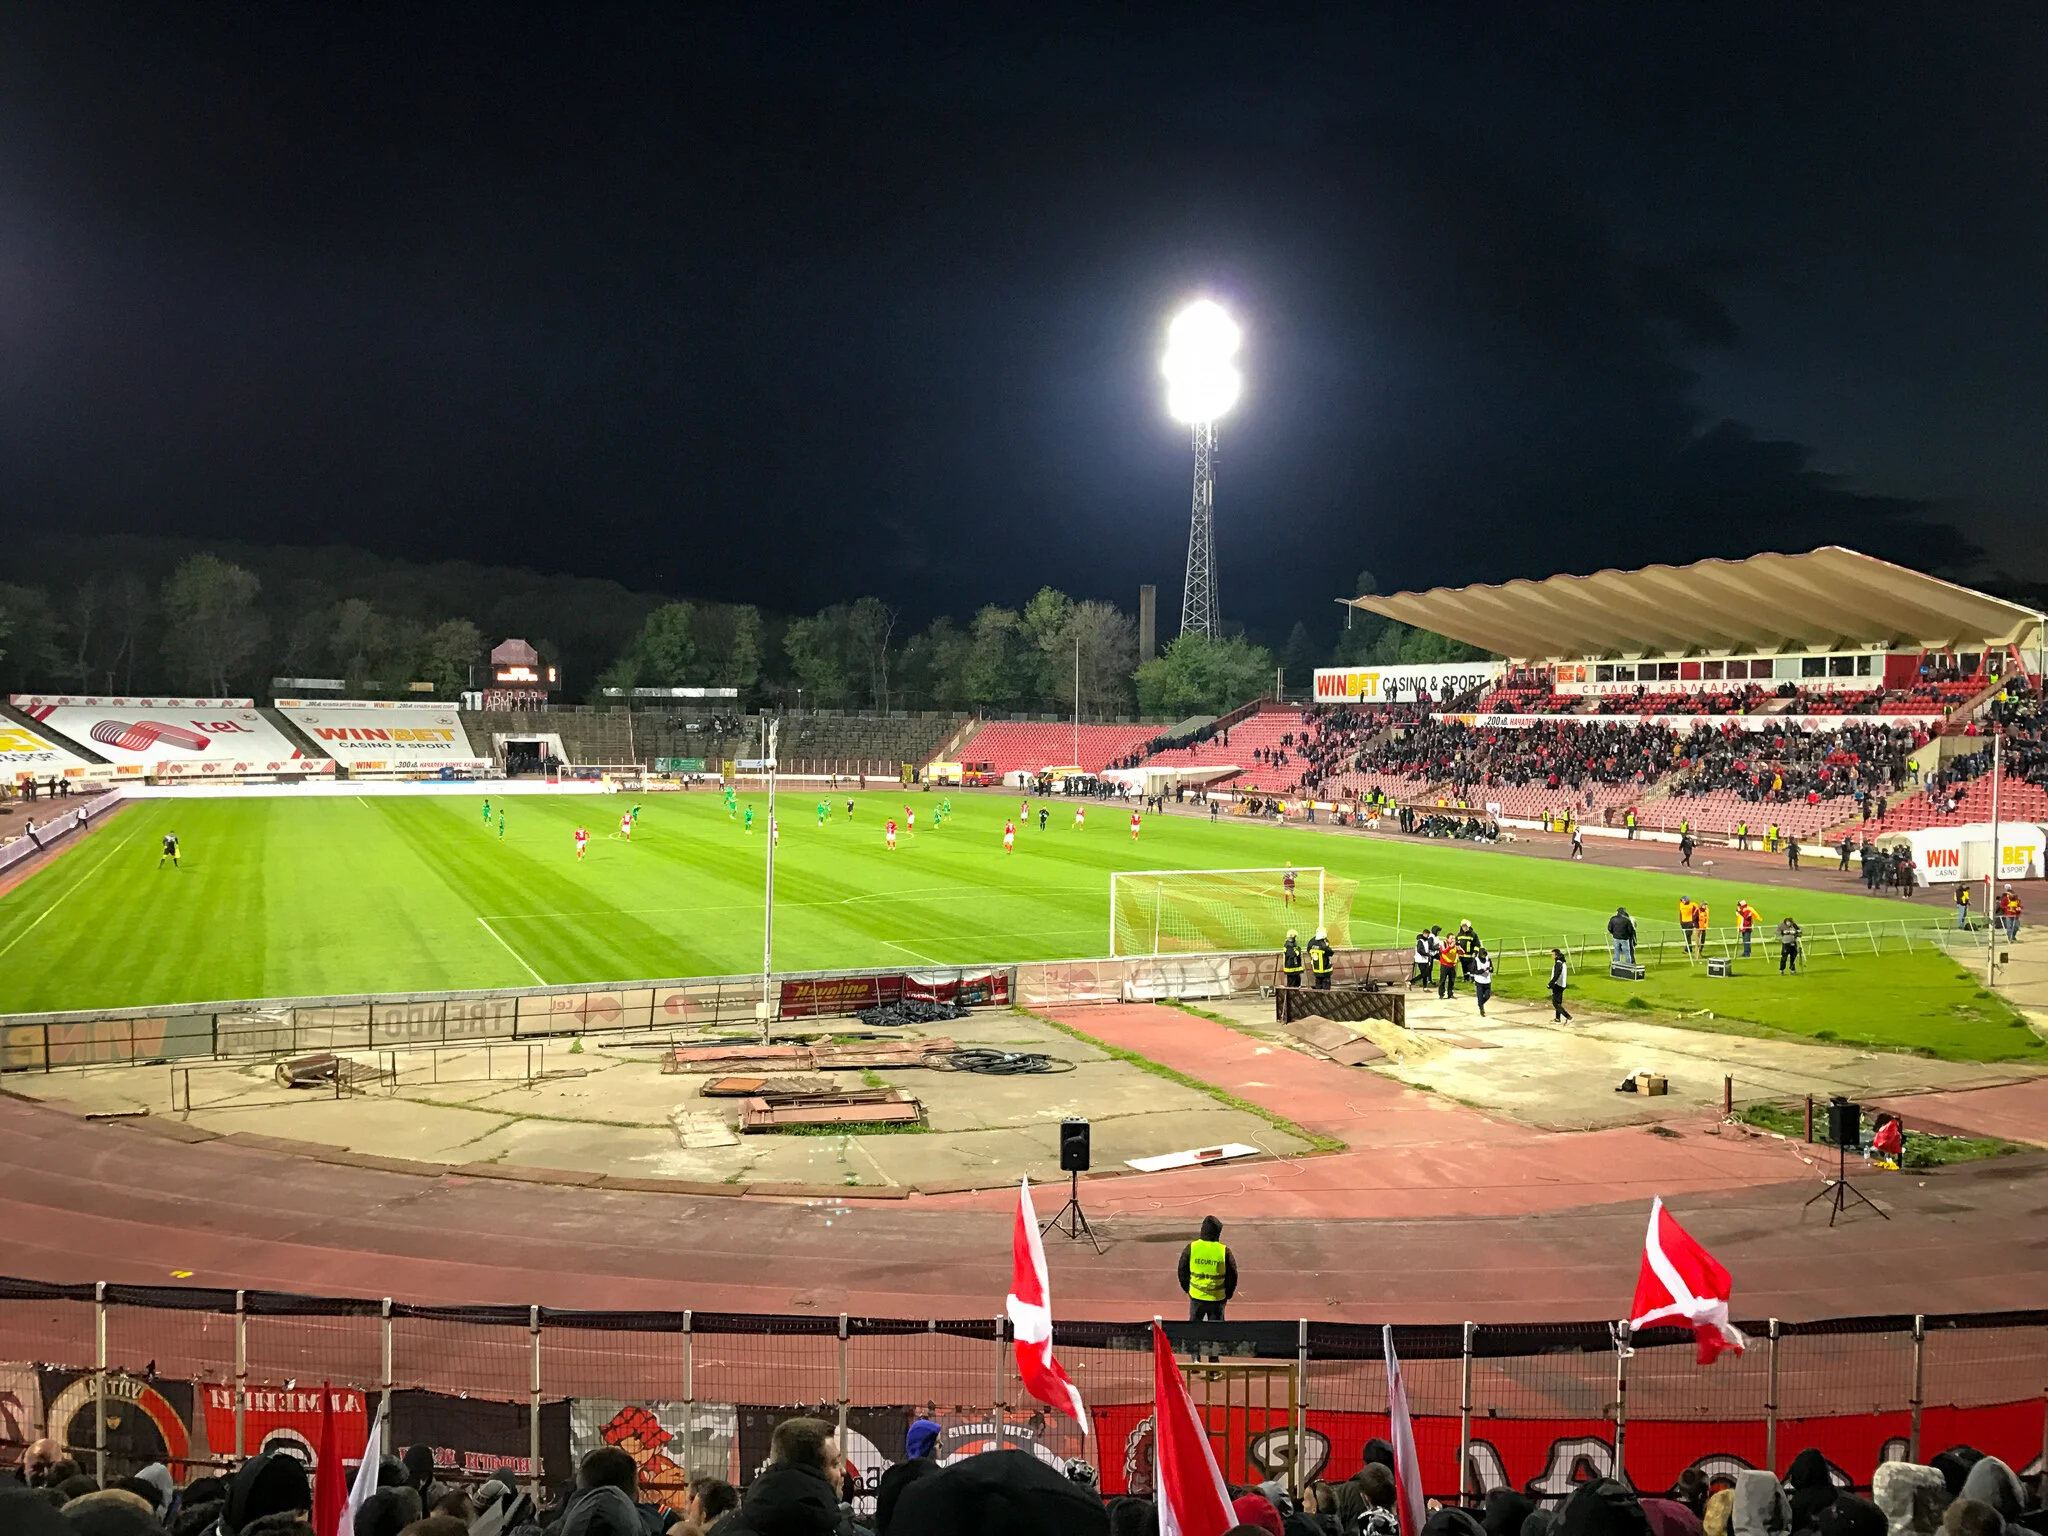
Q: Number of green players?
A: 10